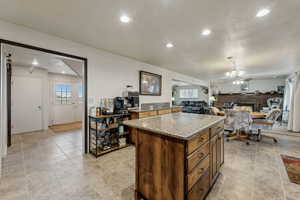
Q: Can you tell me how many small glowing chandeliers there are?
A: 2